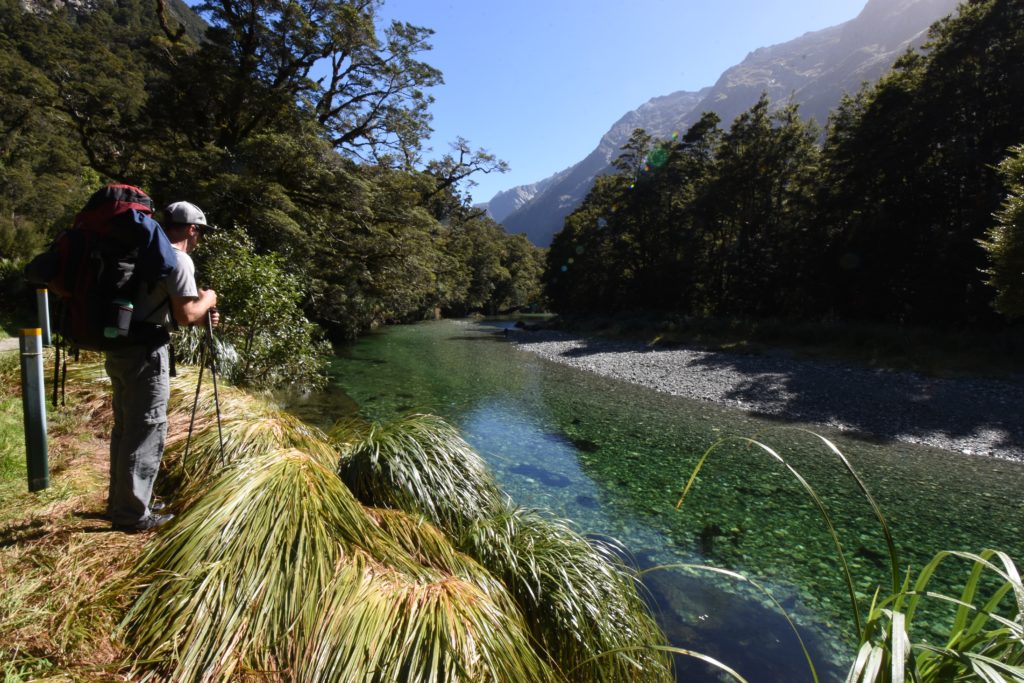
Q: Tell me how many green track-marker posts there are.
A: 2